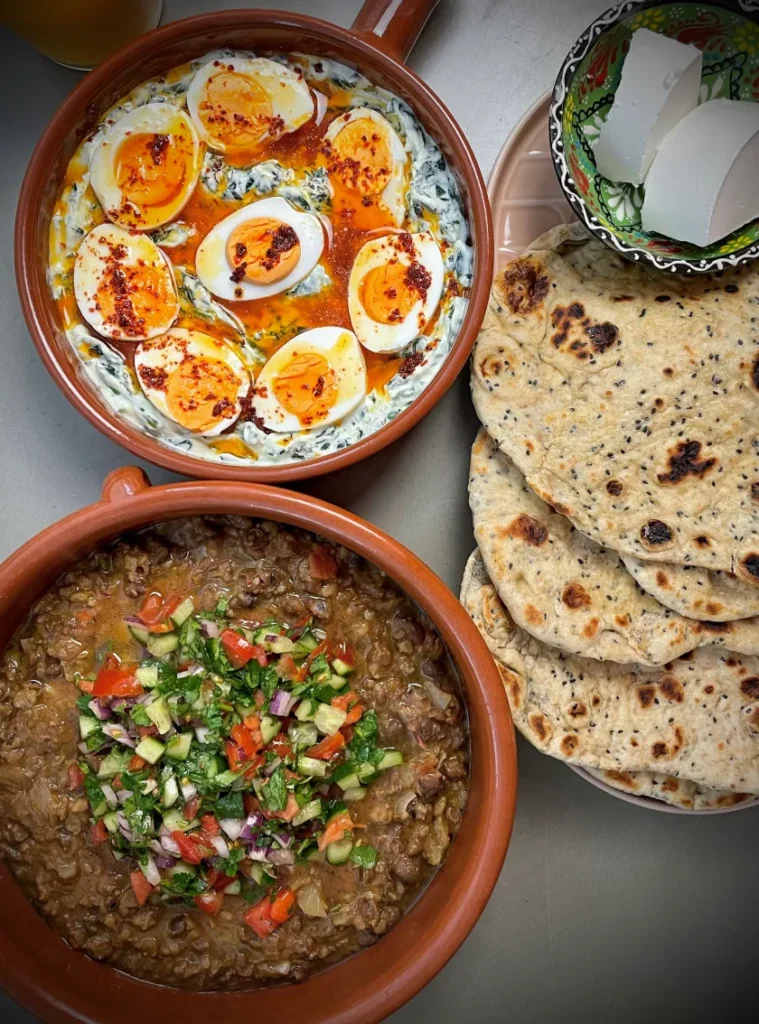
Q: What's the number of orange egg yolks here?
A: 8